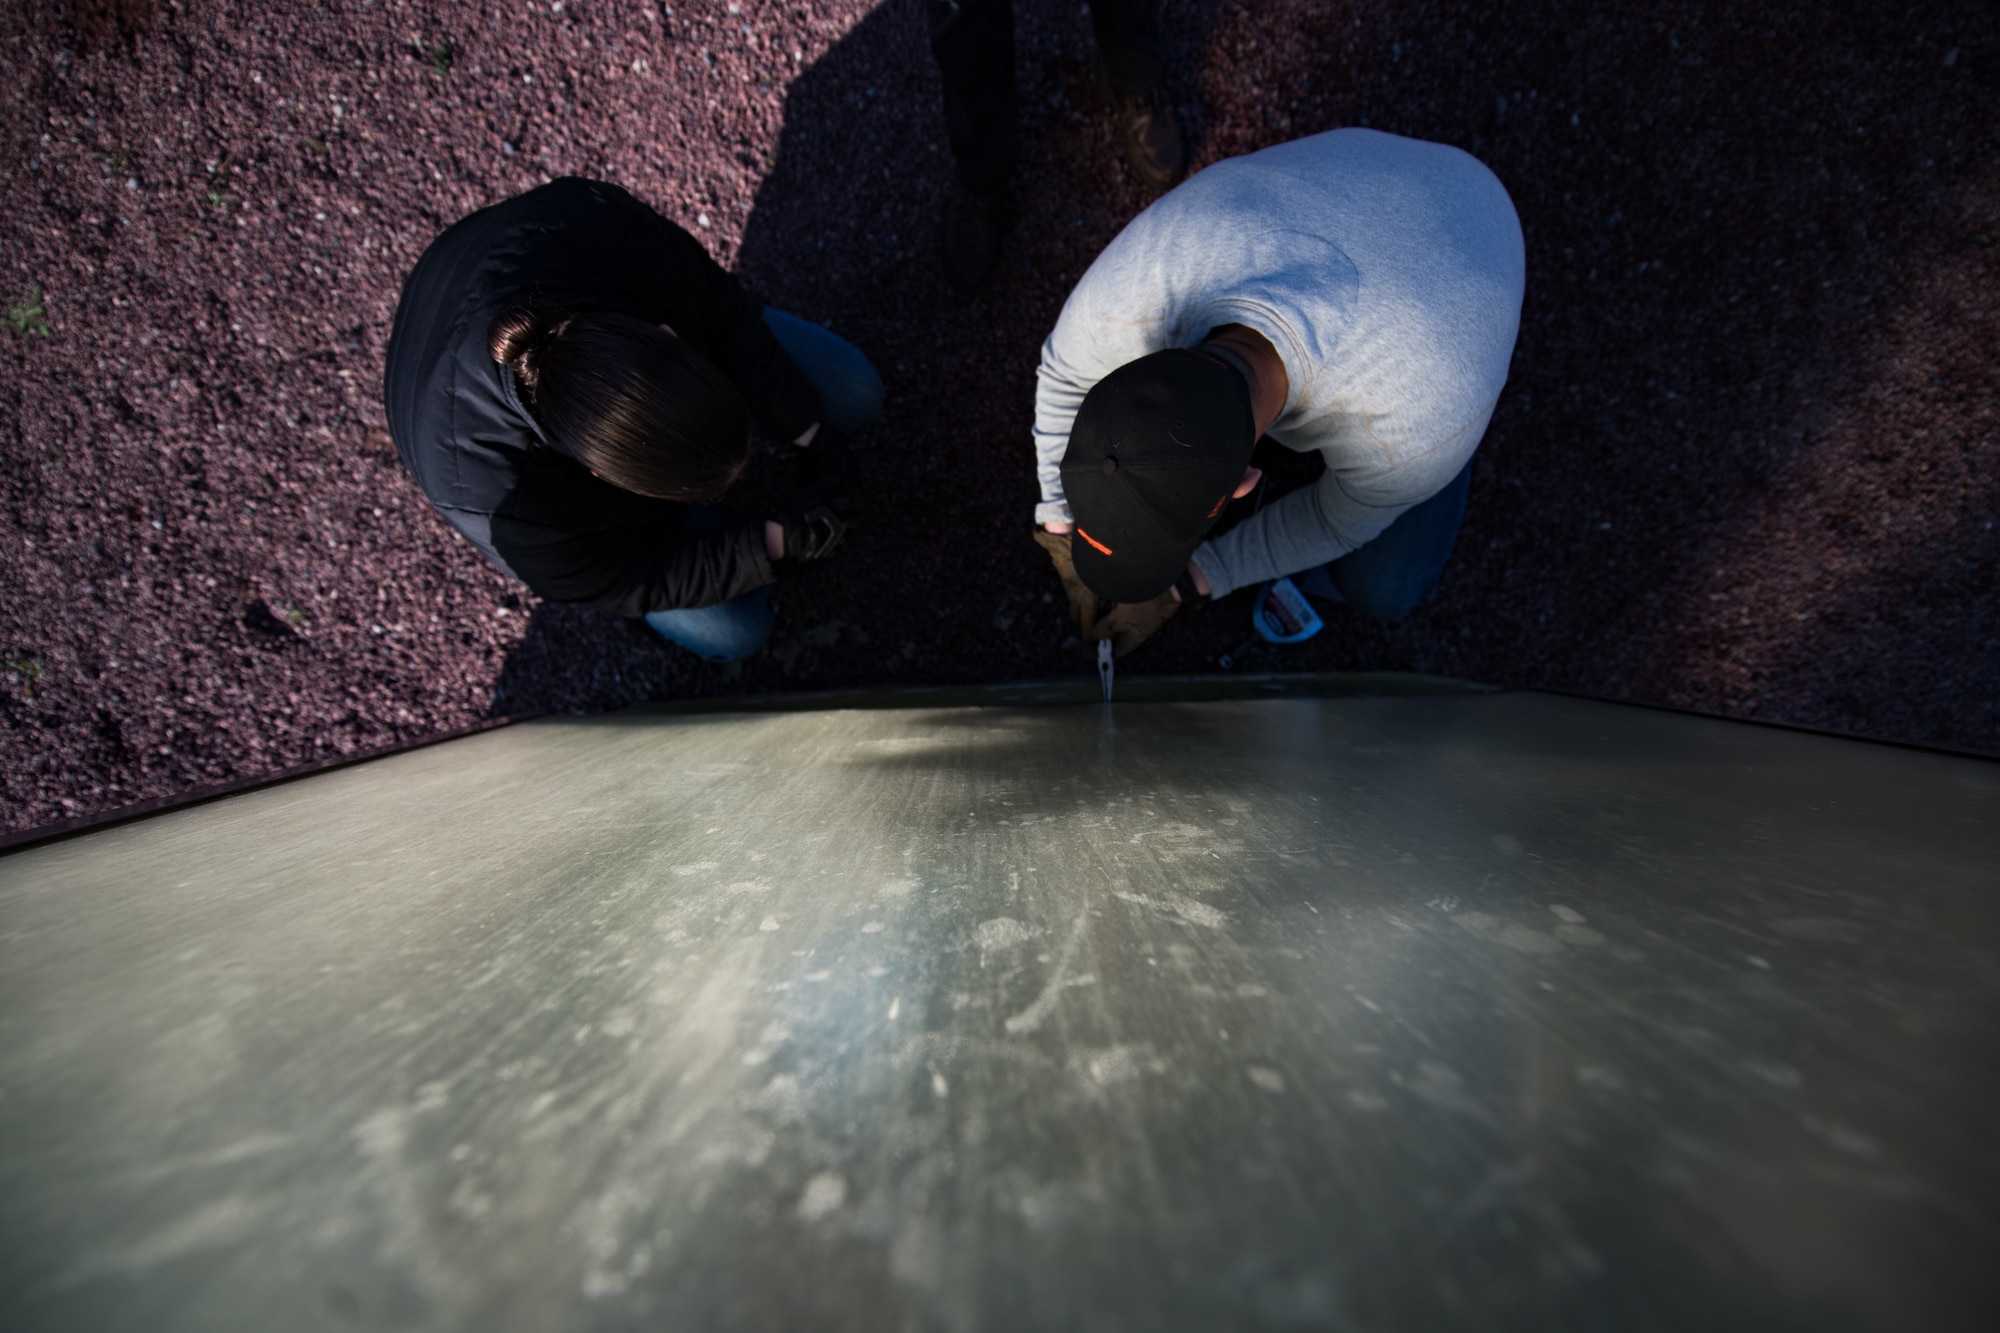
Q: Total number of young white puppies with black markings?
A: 0